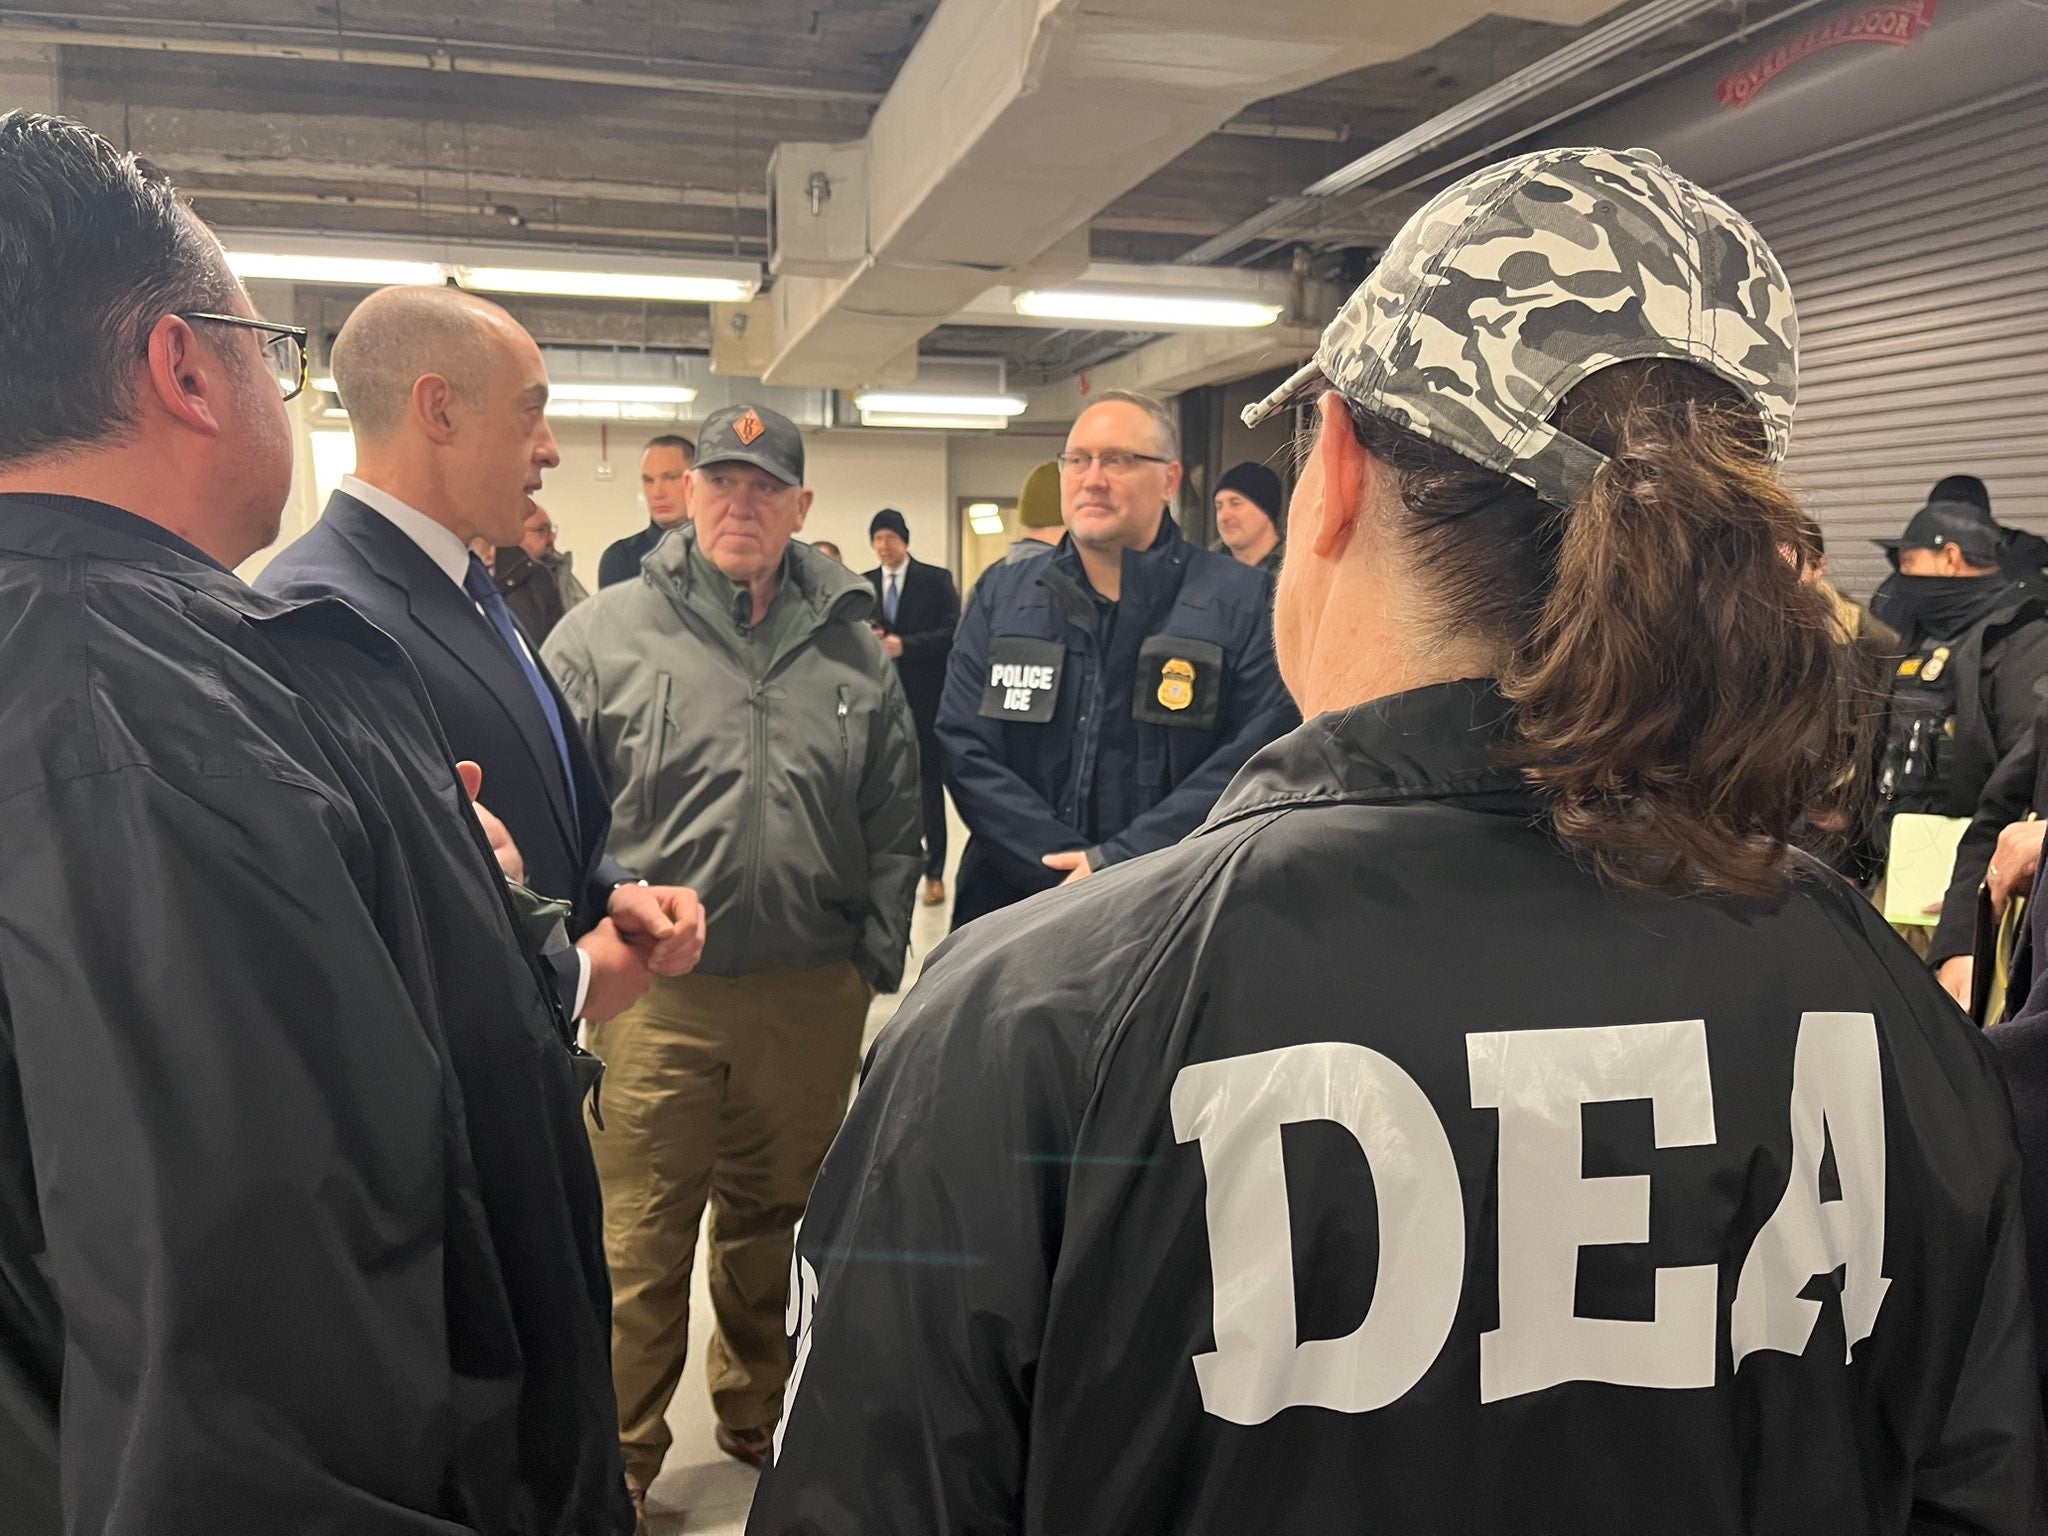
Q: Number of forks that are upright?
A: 0